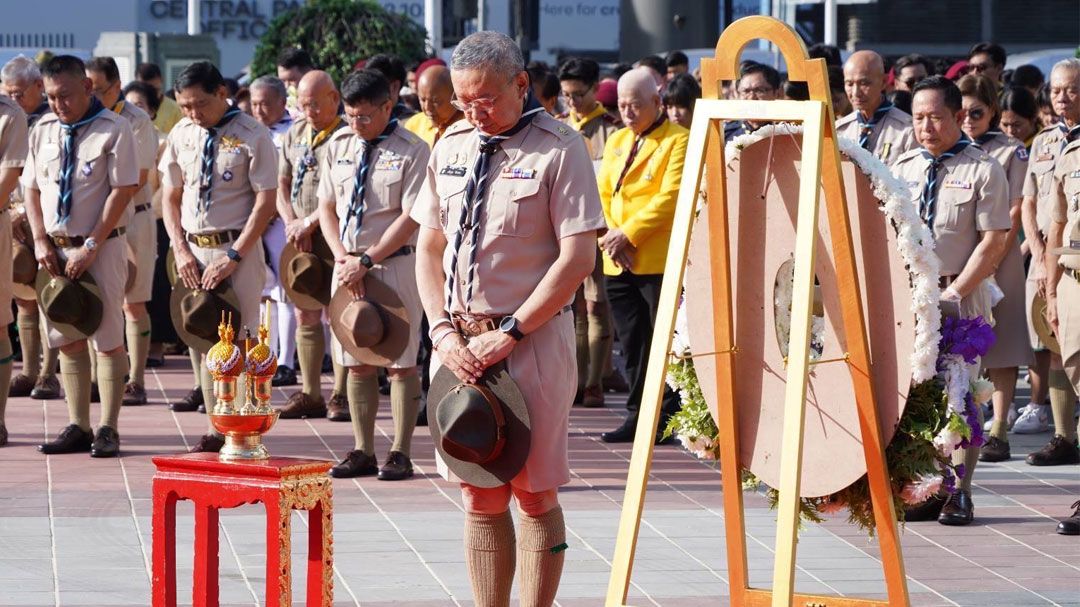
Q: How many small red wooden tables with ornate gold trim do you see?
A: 1